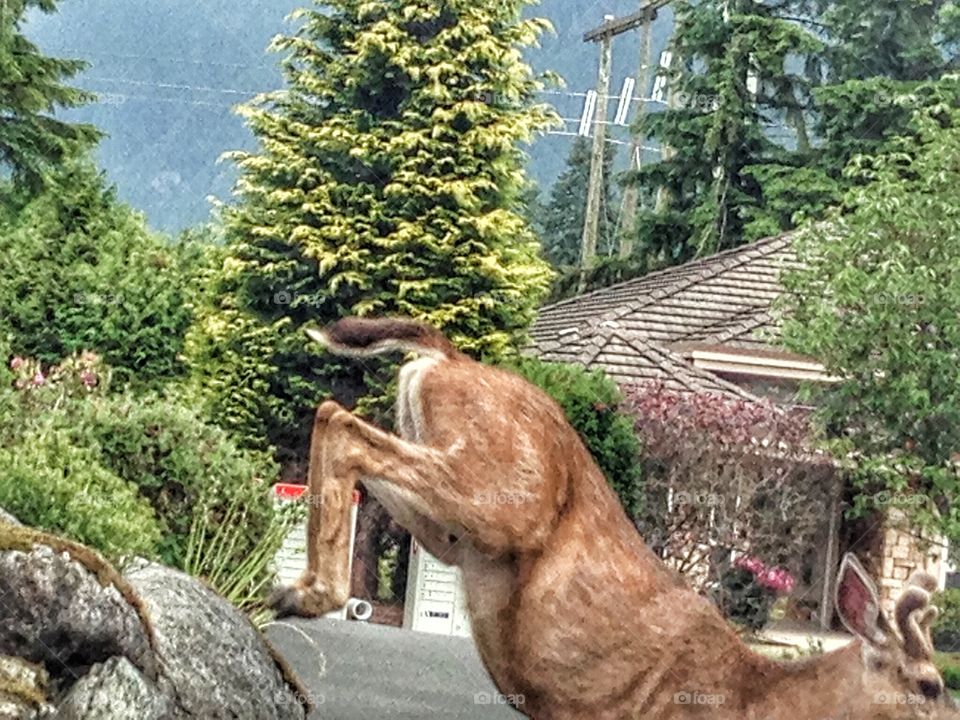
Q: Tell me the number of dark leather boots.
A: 0